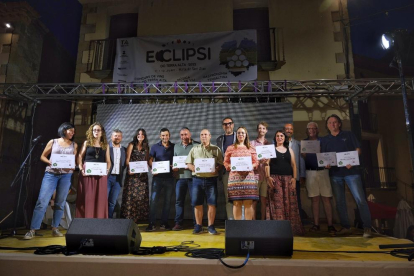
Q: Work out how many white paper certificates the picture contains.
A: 11